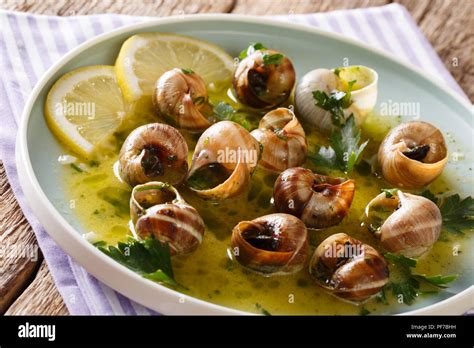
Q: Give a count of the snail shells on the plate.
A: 12